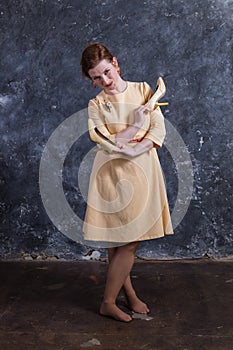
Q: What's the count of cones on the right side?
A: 0